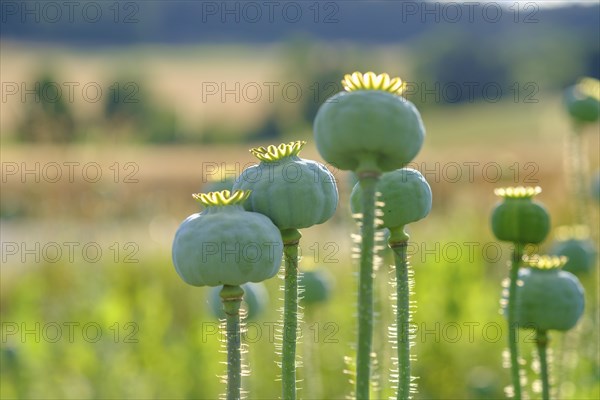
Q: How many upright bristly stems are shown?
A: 6